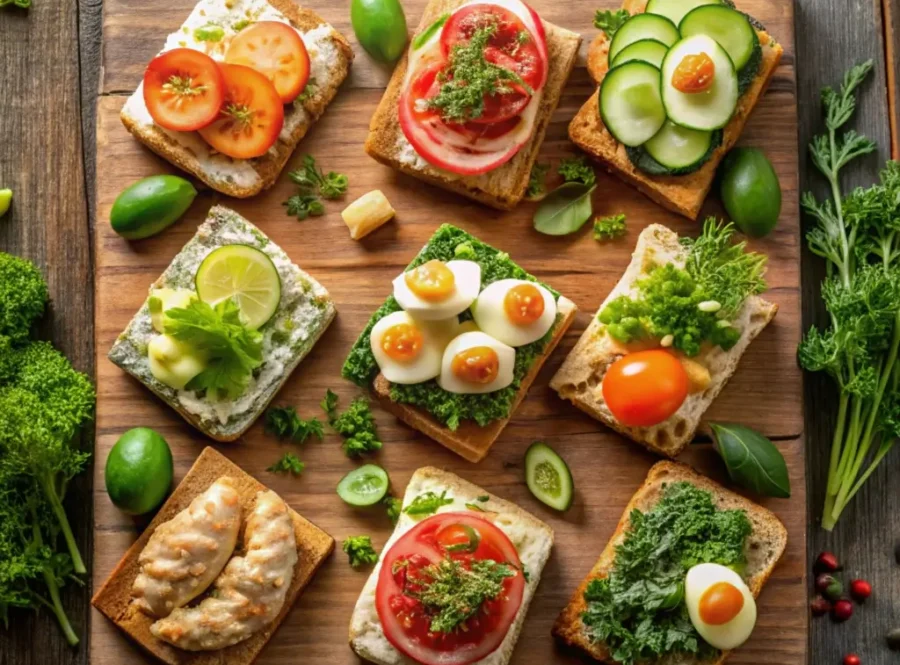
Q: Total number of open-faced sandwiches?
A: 9